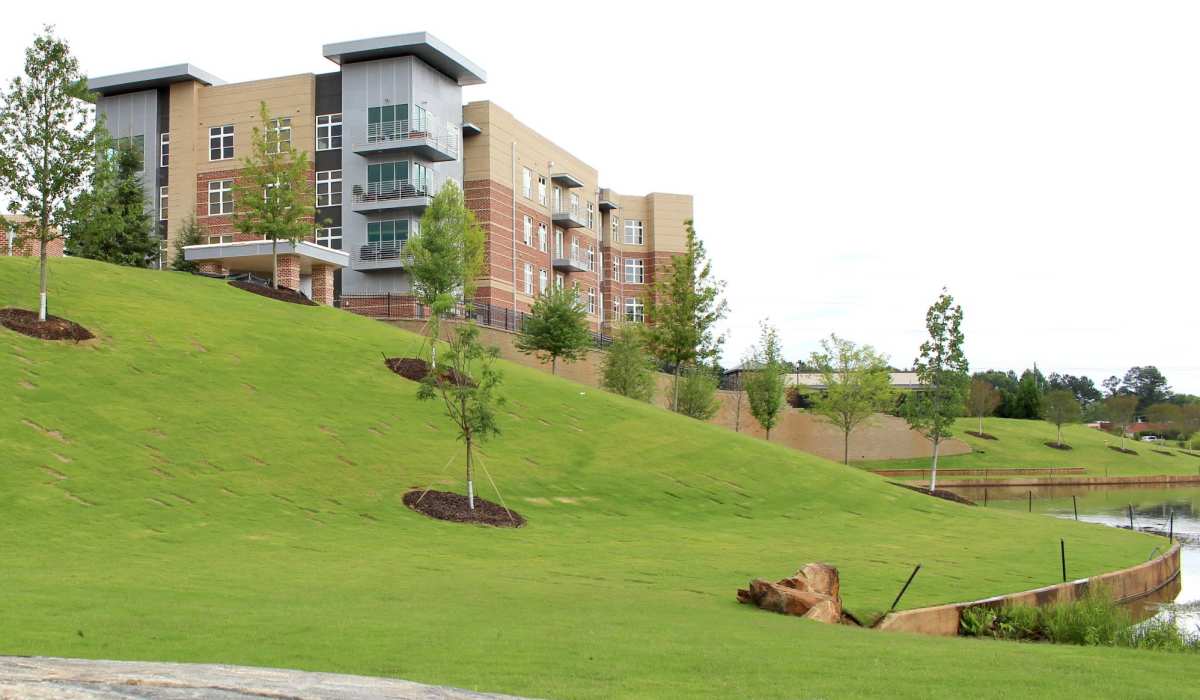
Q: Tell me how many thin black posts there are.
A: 7